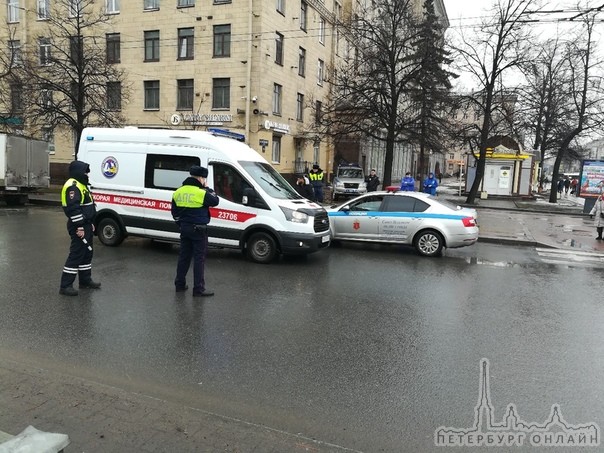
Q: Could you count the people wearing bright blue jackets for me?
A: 2